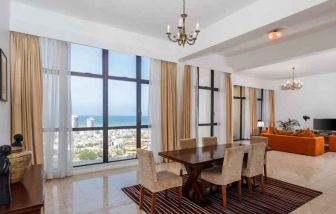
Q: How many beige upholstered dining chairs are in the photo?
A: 6